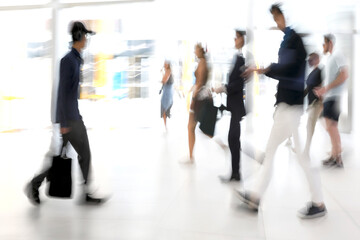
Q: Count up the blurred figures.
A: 7